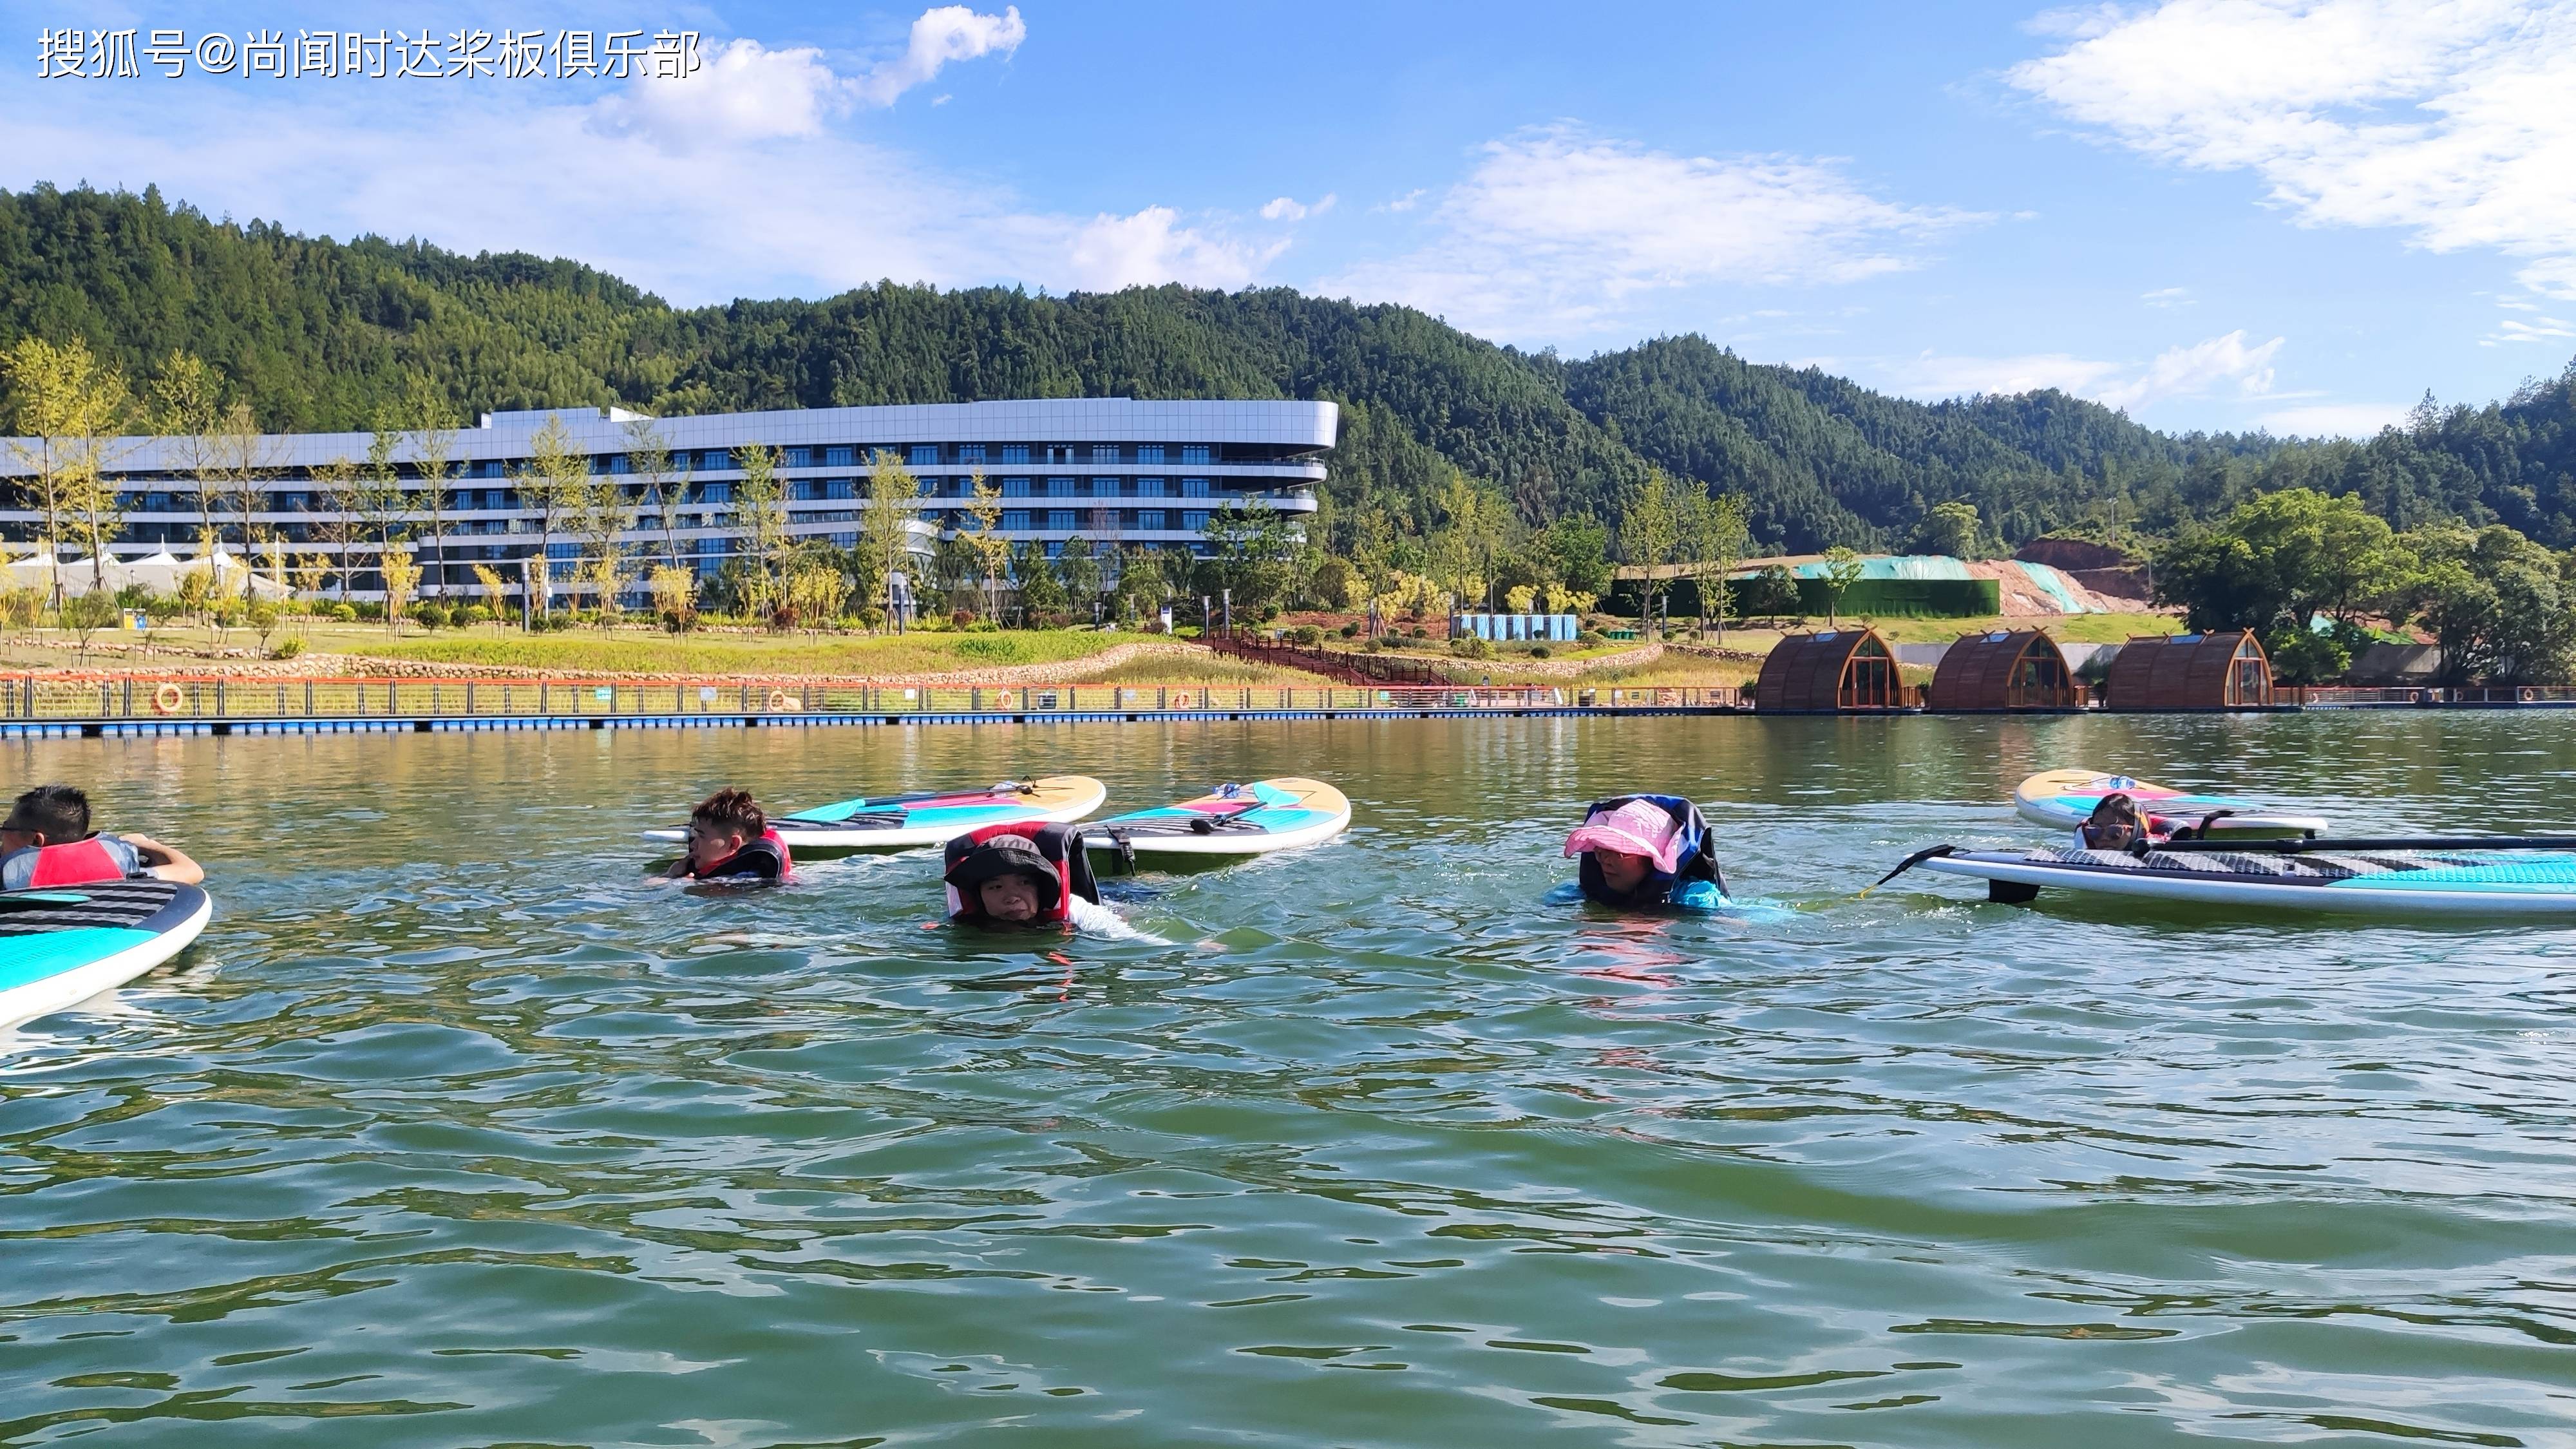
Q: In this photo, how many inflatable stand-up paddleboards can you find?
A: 5